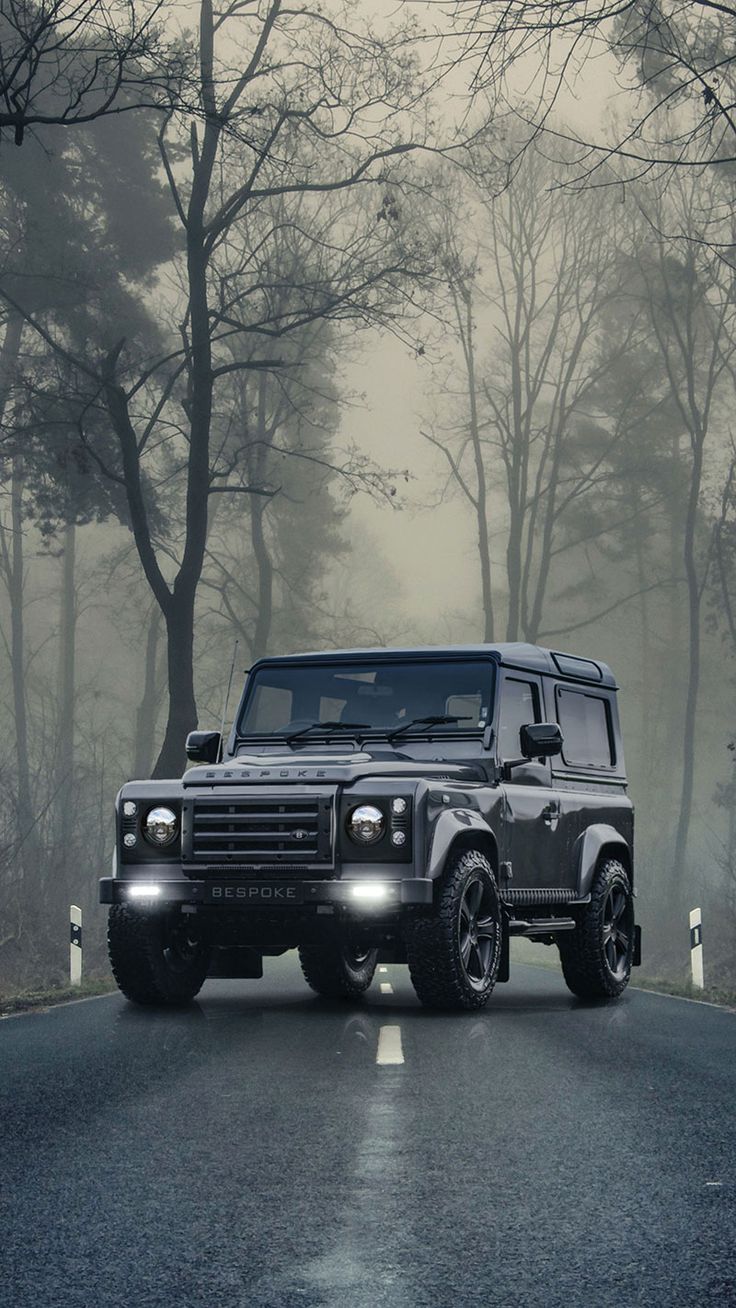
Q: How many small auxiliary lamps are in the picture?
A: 4